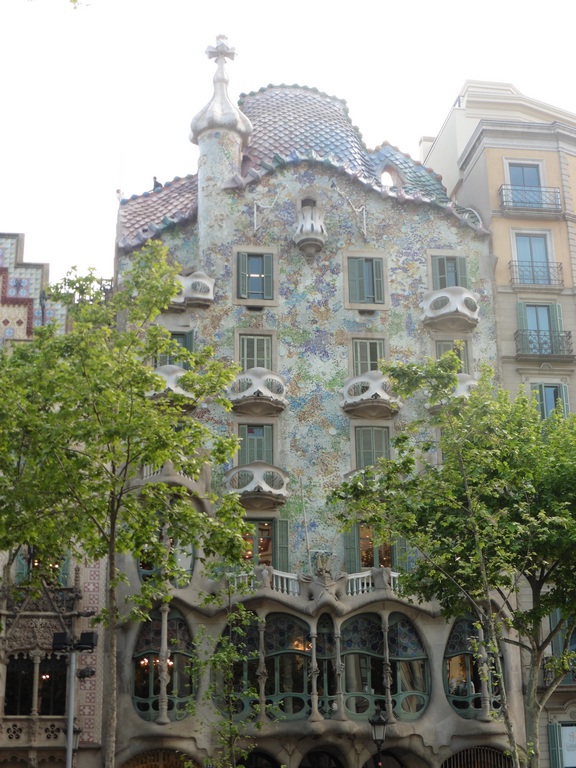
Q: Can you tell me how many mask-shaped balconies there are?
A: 7